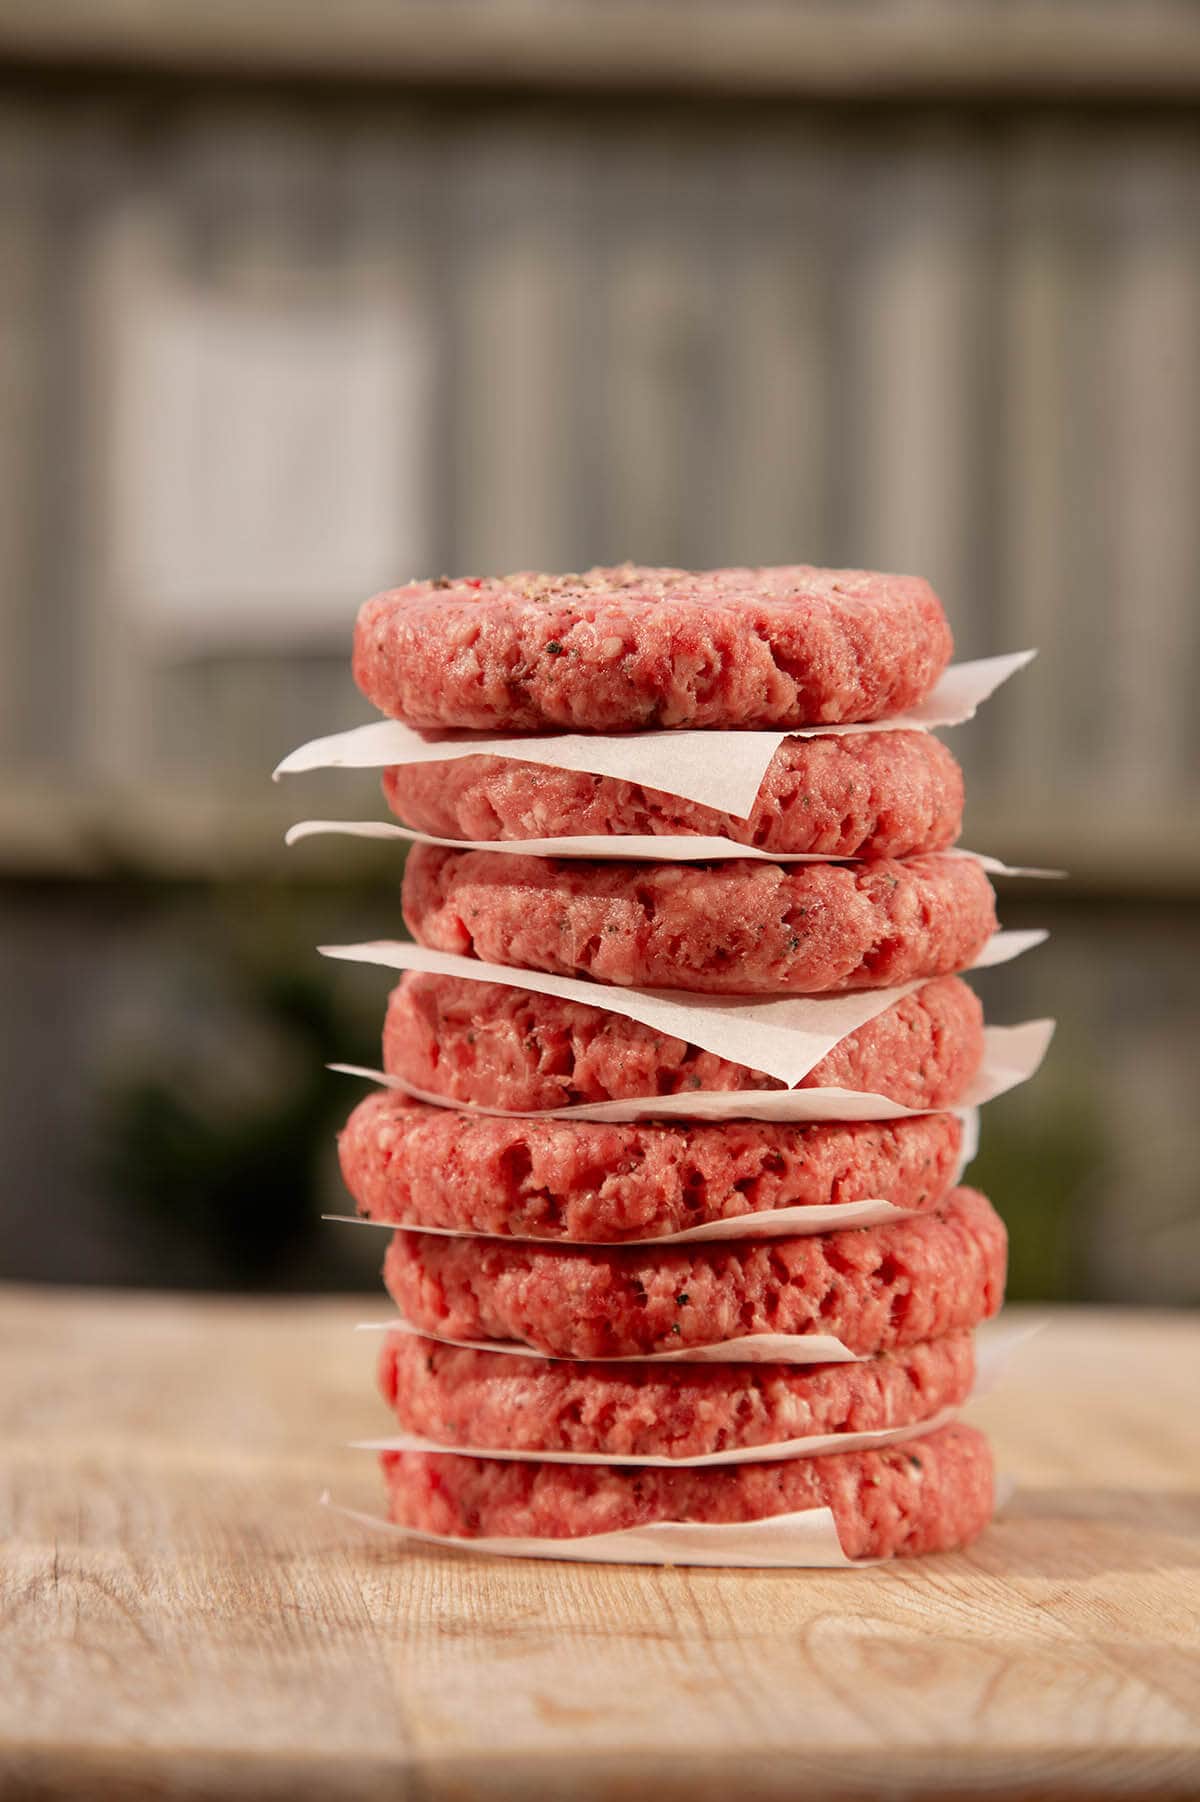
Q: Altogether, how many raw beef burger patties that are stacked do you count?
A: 8